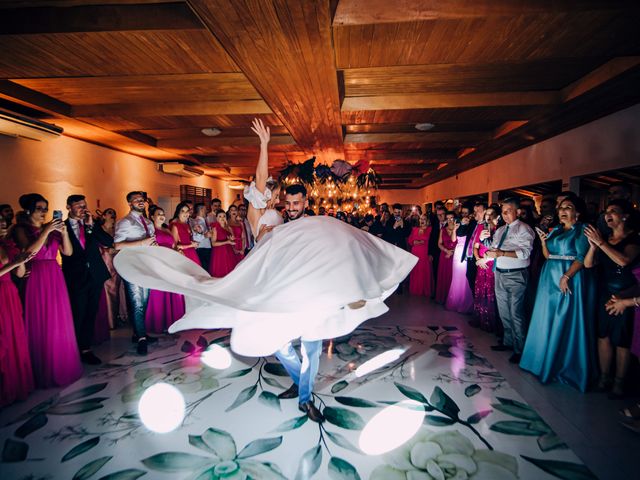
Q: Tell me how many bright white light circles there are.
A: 4